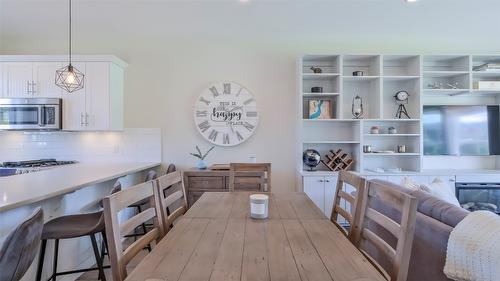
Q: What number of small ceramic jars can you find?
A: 2